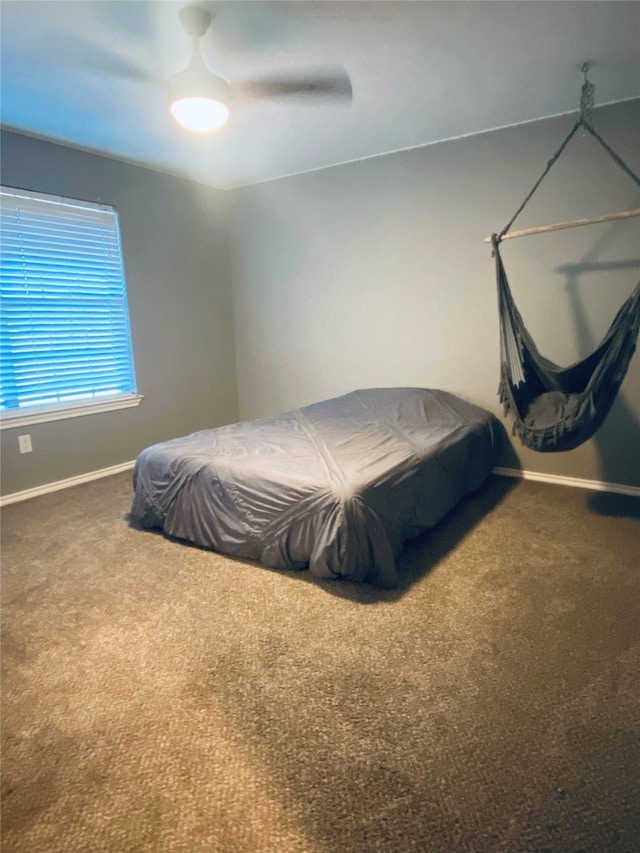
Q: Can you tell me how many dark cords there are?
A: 2